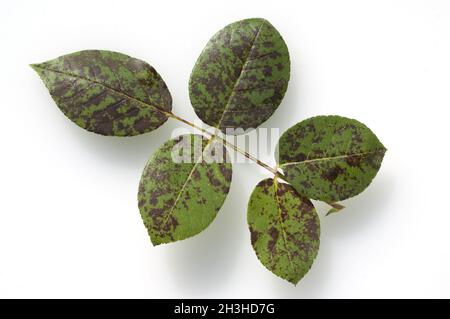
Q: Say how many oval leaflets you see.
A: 5